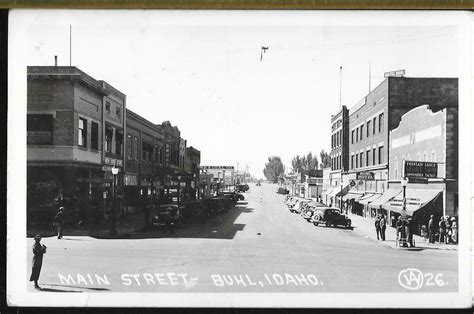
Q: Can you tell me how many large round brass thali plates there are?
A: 0